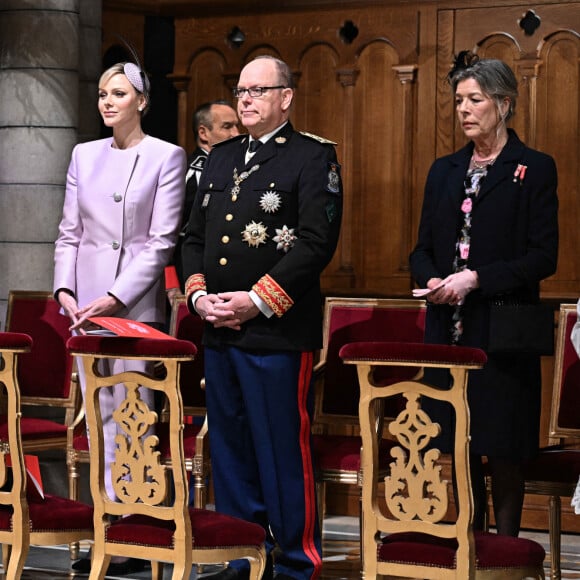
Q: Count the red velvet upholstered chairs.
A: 7